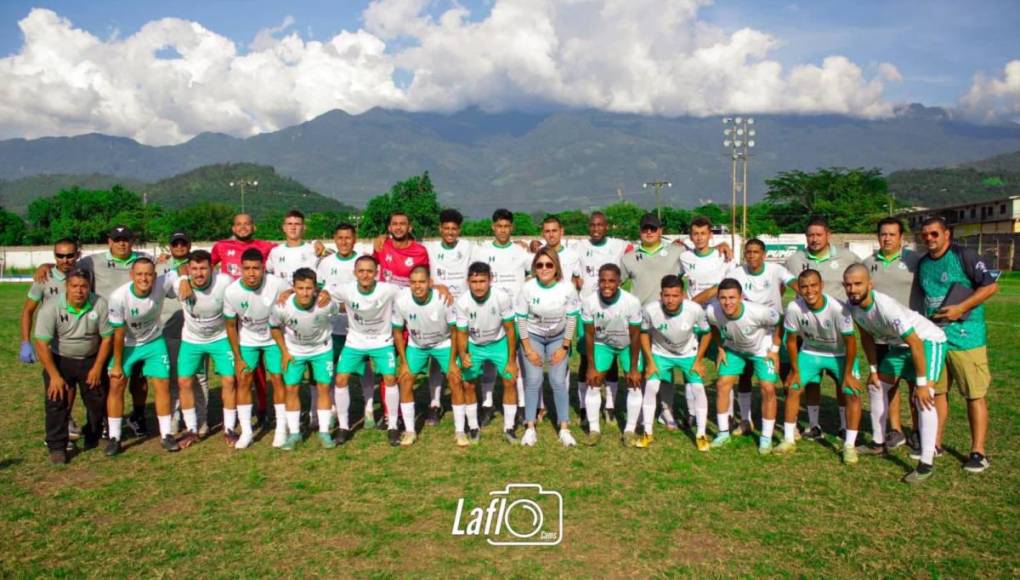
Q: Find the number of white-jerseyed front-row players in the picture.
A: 12